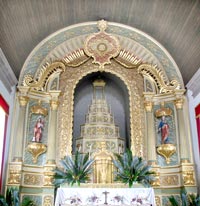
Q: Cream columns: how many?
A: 4